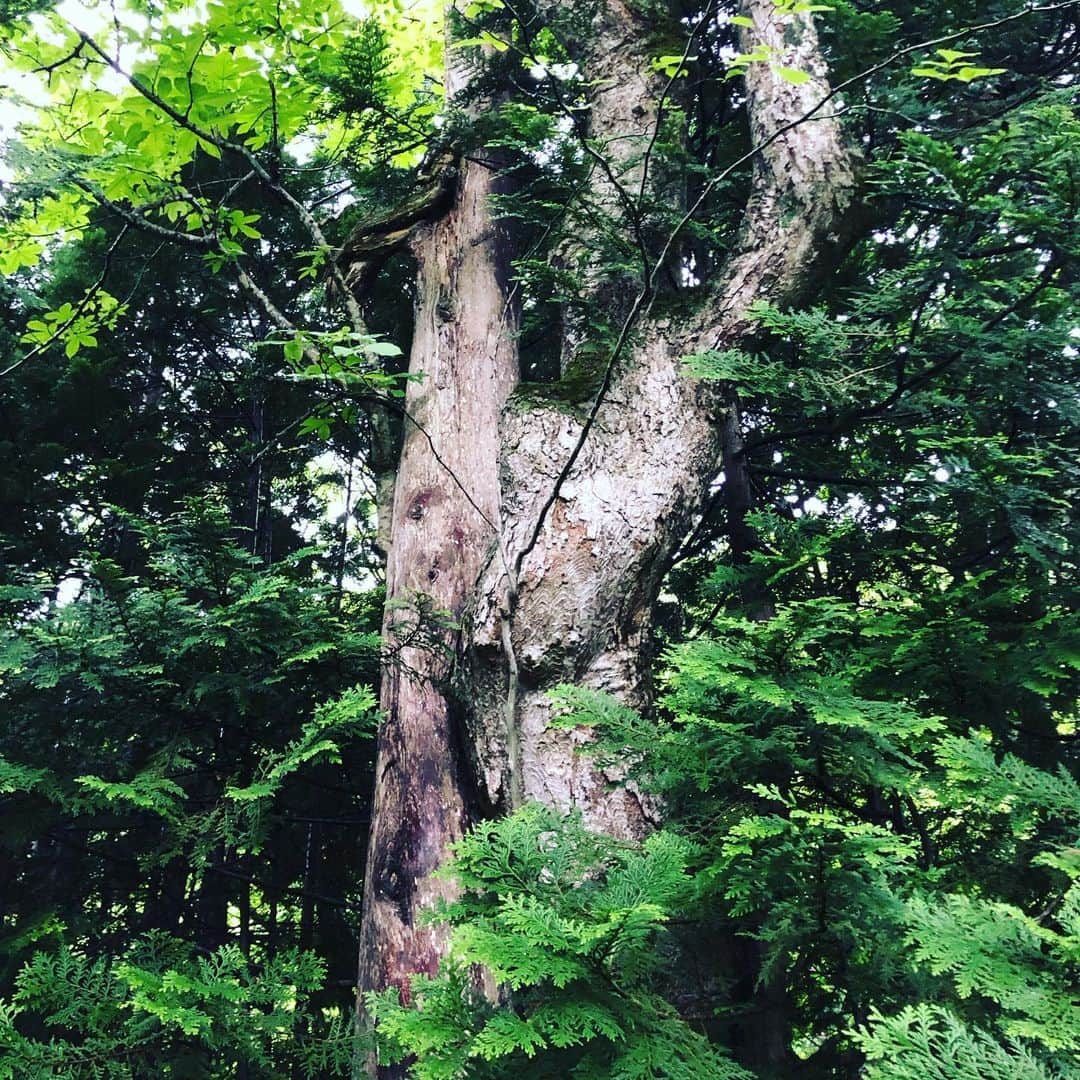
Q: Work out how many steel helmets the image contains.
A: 0